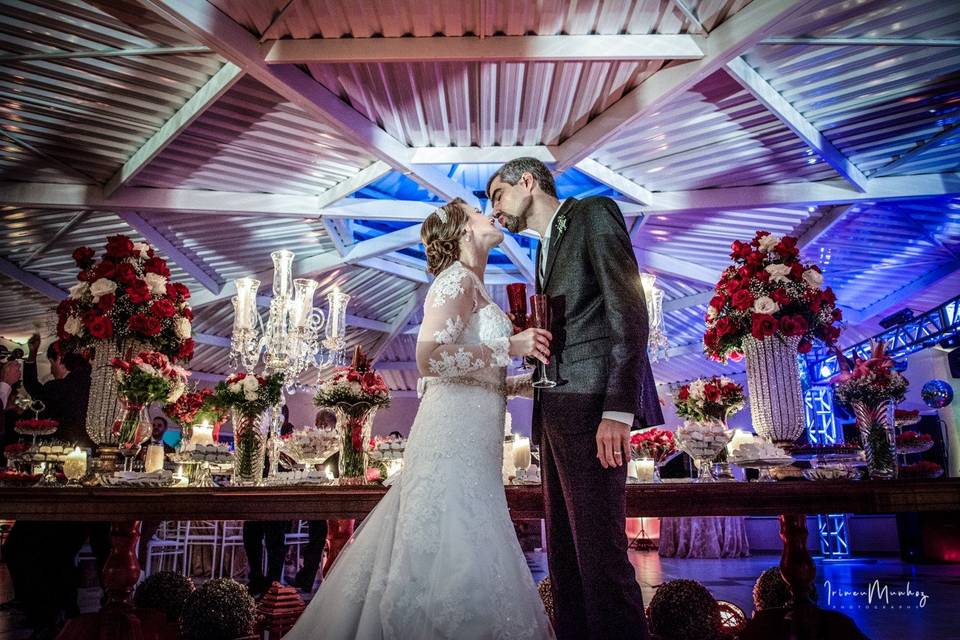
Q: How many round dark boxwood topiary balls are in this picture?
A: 5